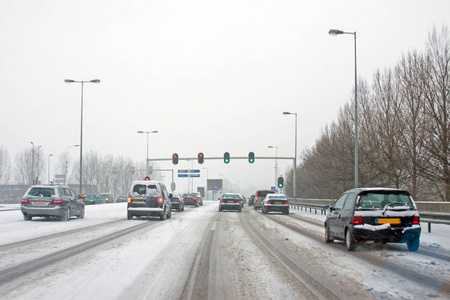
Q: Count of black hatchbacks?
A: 1